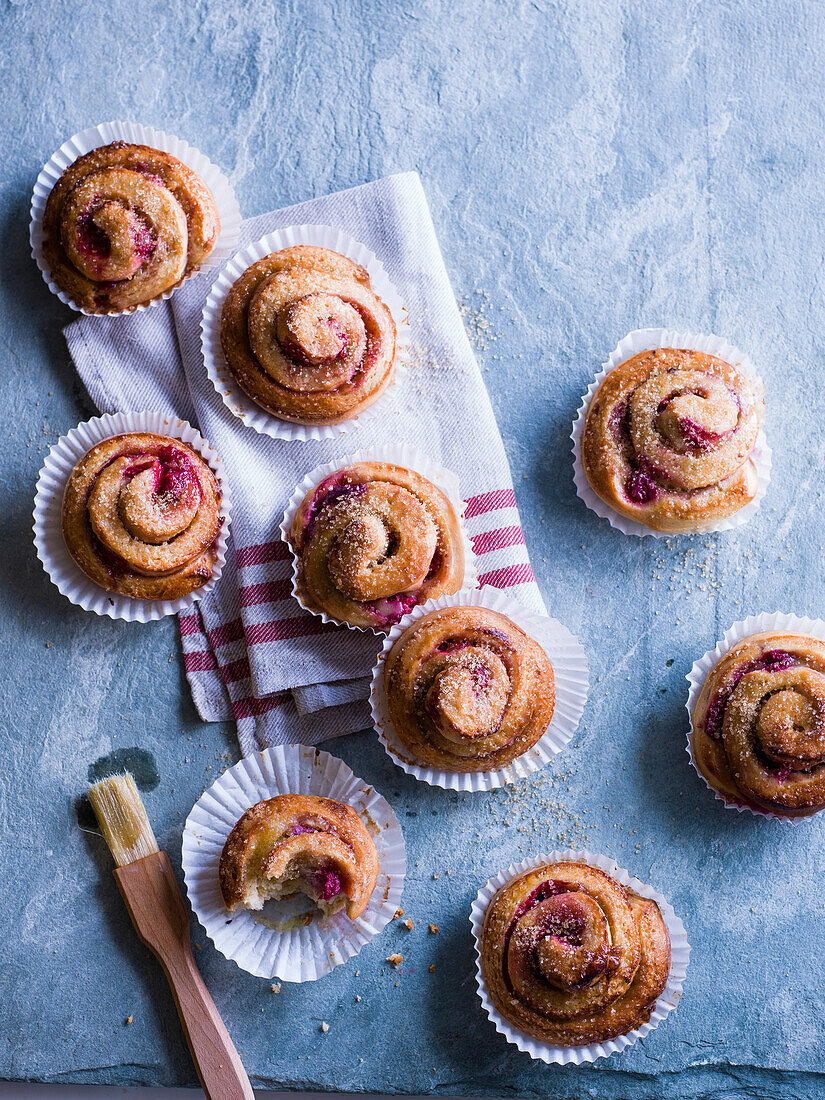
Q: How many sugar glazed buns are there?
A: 9